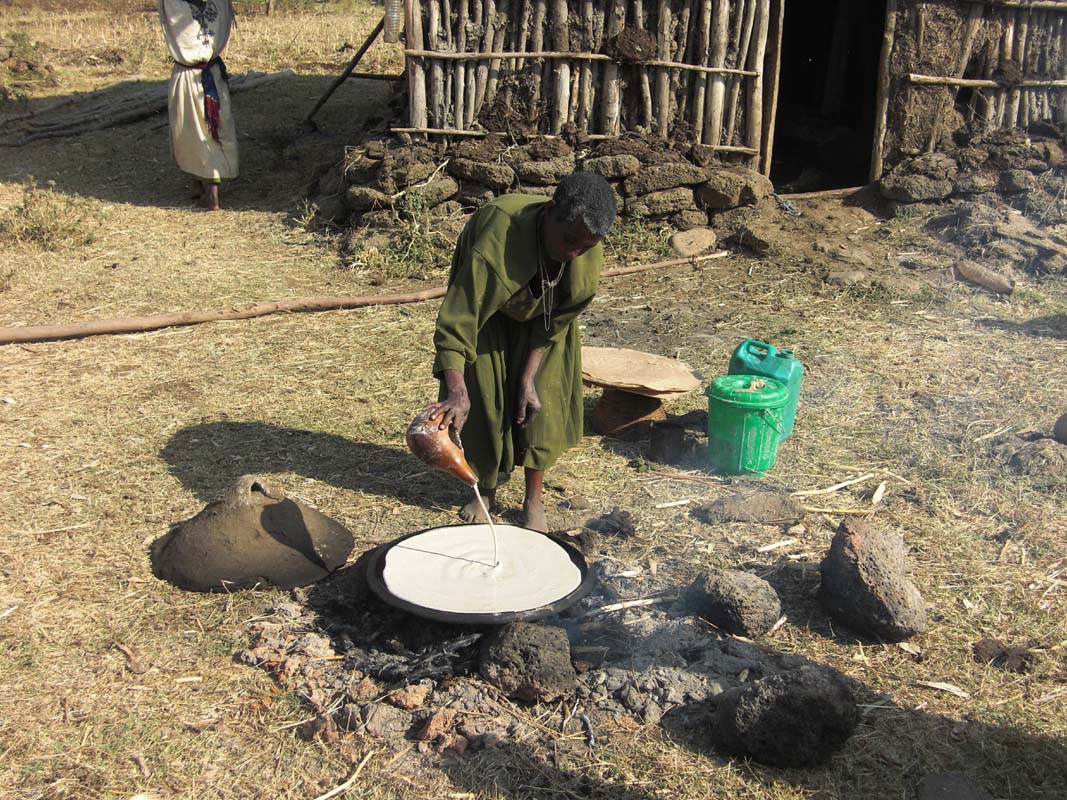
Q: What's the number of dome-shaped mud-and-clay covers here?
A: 1